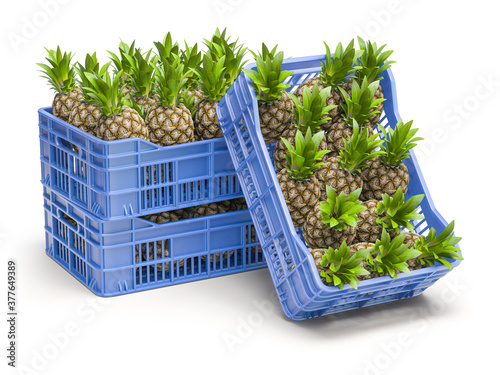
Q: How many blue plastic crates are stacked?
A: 2